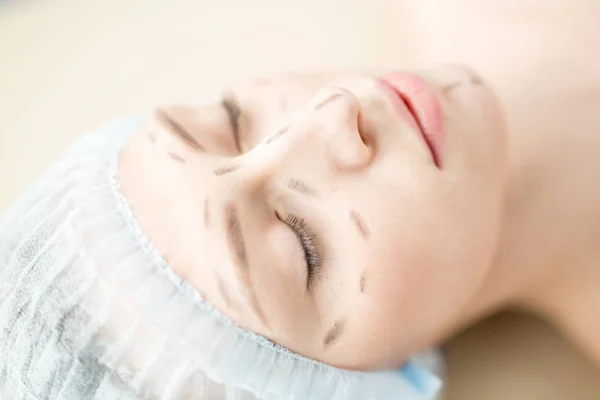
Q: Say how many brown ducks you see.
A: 0